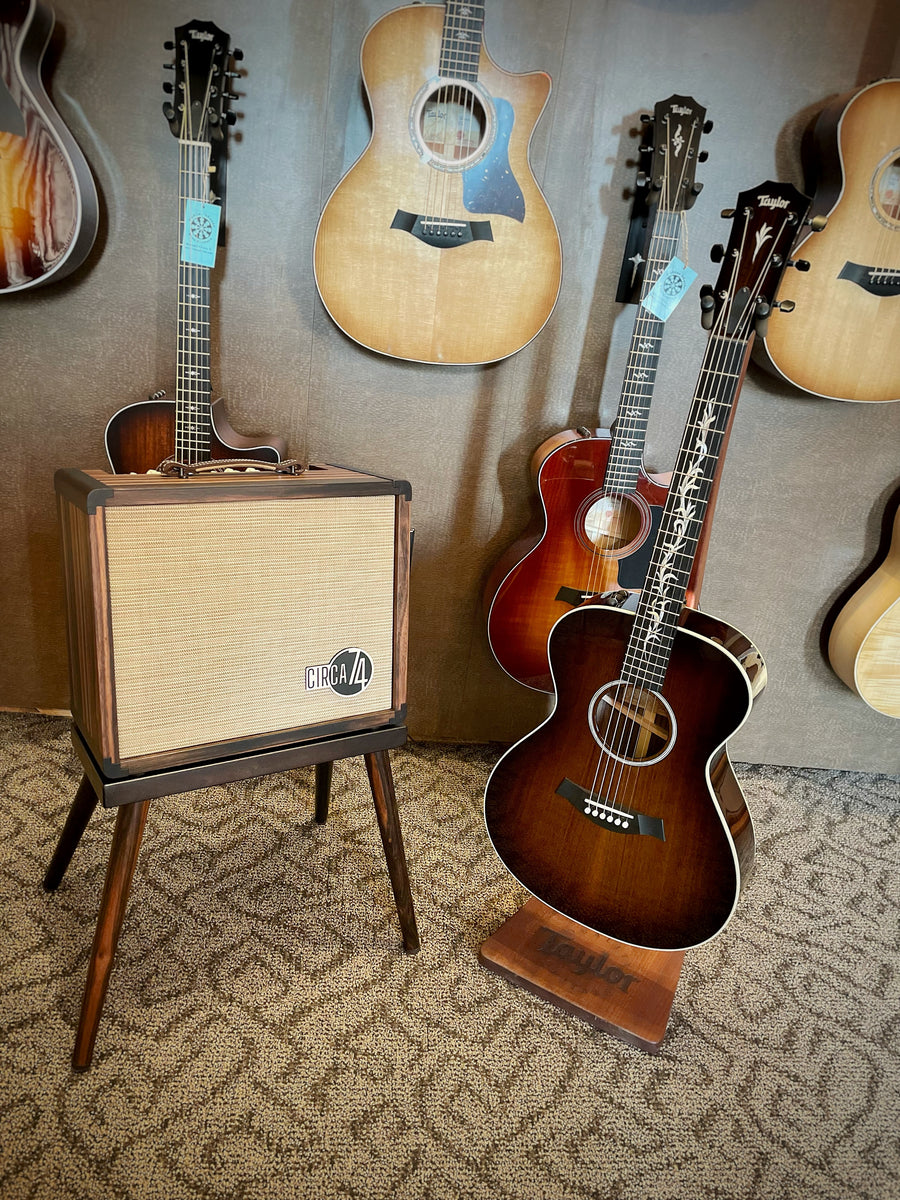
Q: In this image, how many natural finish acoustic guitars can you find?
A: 3